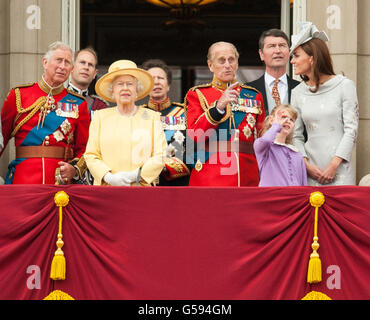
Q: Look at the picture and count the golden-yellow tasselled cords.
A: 2